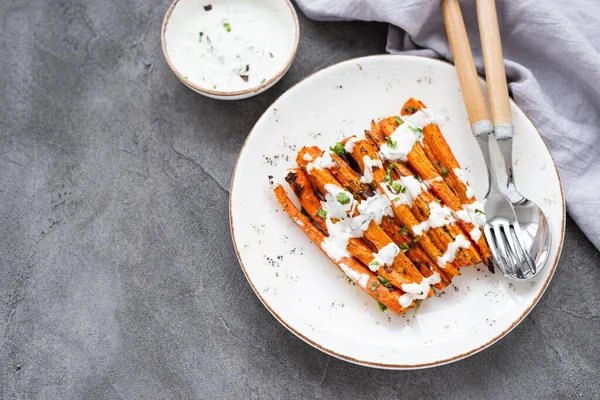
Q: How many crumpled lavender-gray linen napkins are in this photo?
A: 1